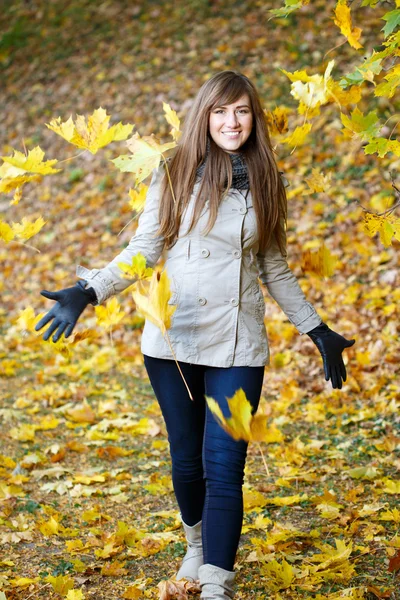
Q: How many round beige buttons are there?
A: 5